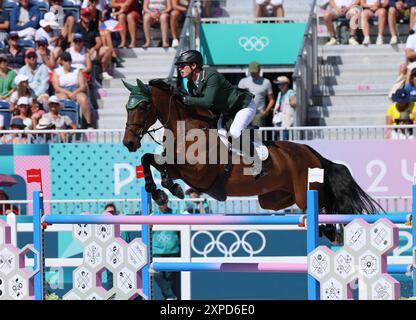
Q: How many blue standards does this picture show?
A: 4